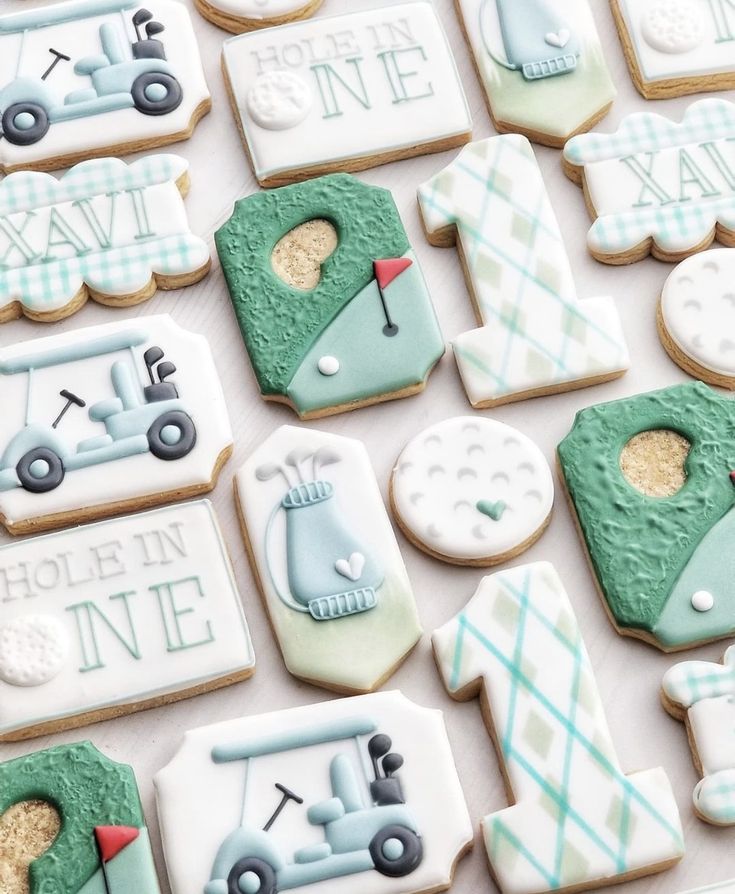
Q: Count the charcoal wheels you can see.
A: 6